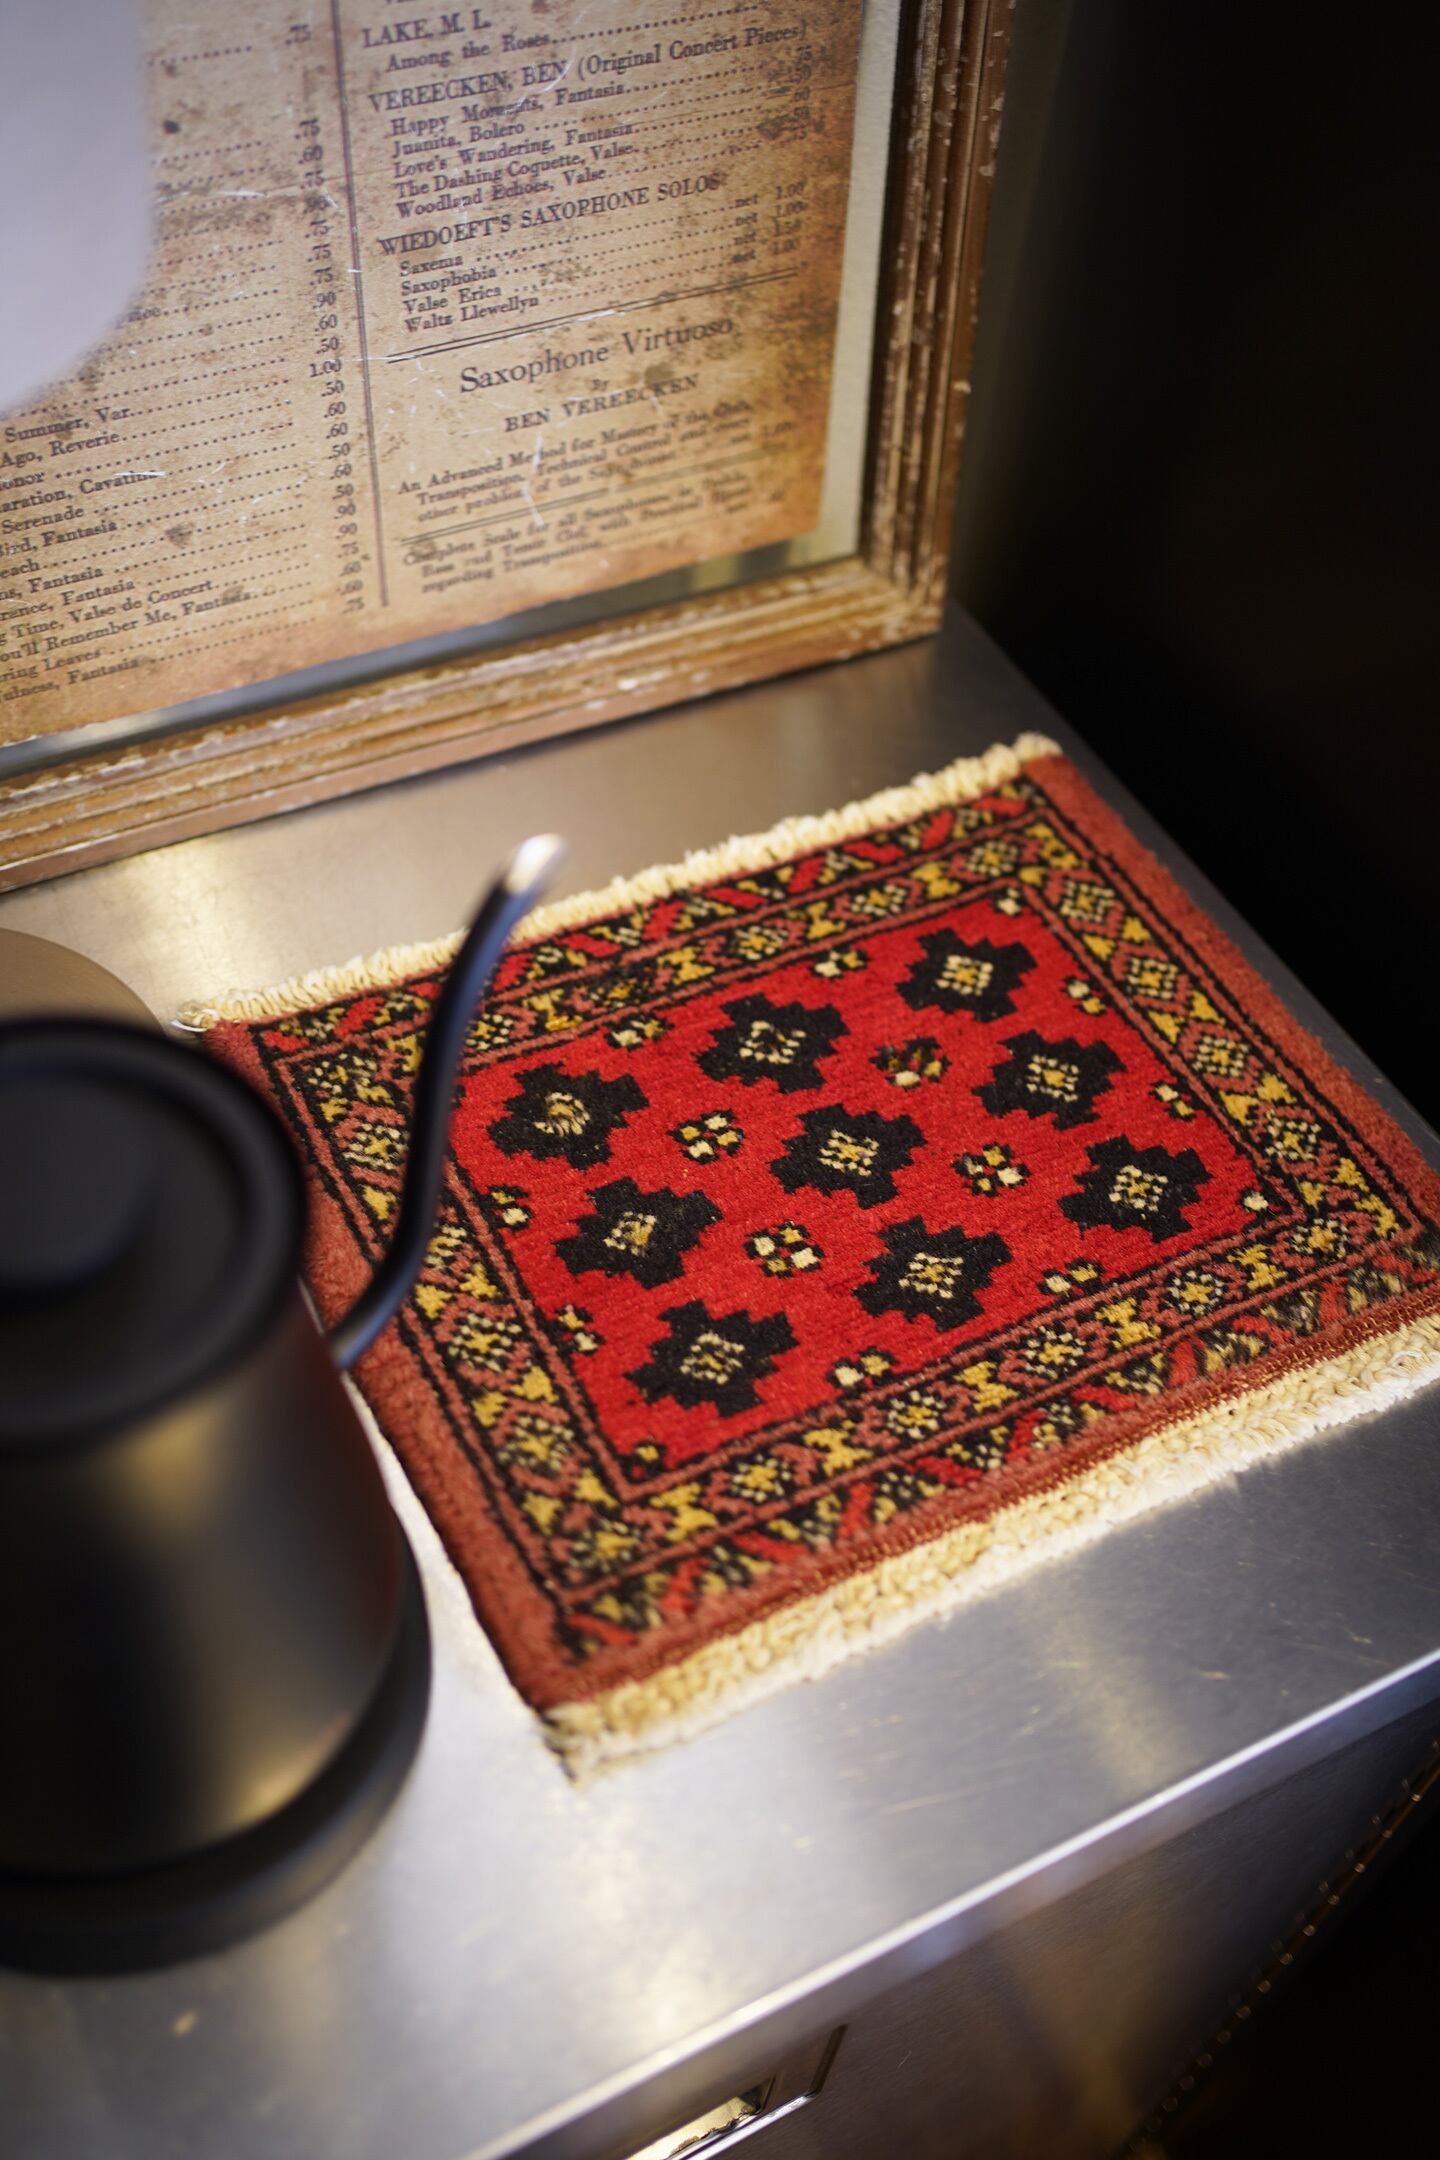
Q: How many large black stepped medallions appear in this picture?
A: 9